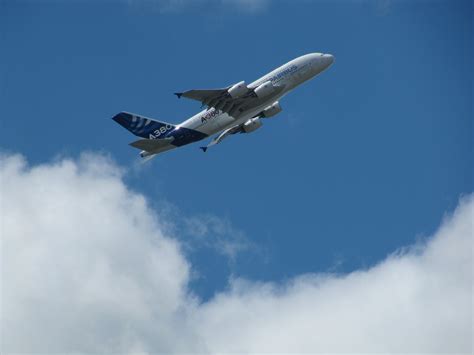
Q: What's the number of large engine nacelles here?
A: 4